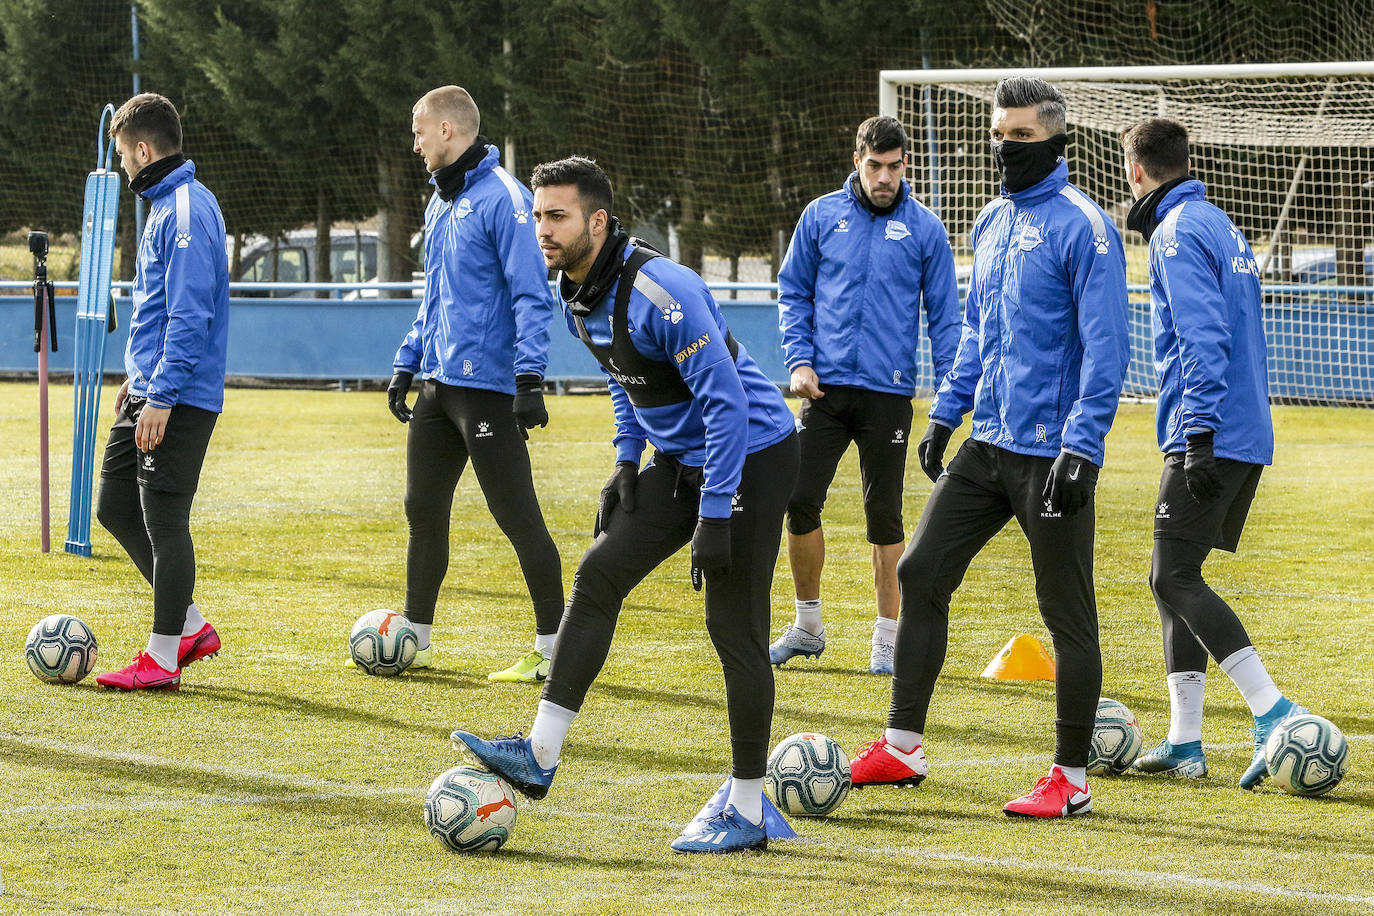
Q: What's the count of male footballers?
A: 6